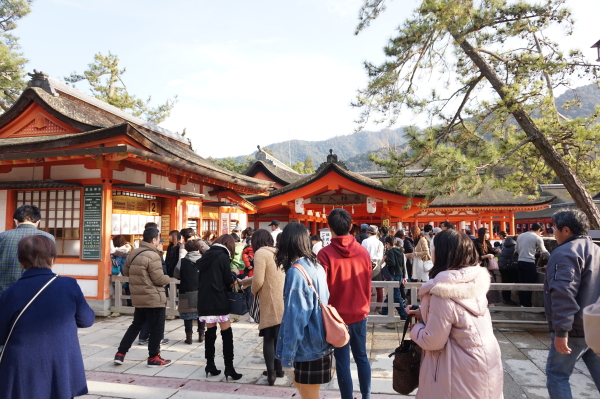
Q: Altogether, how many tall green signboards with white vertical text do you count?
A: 1